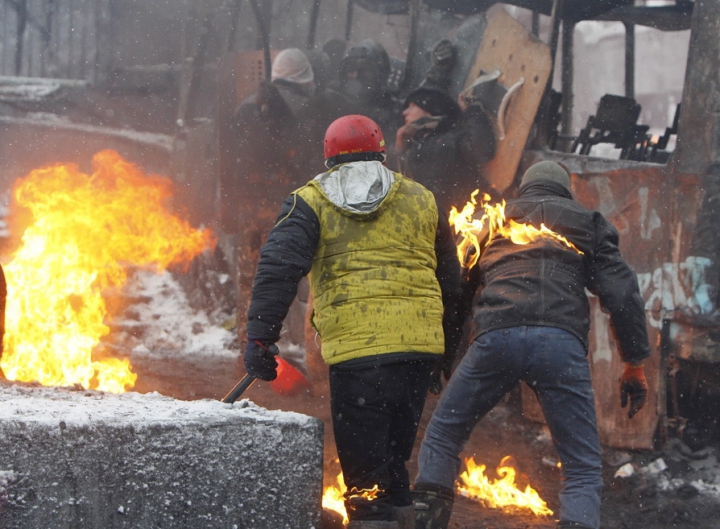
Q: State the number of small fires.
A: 3